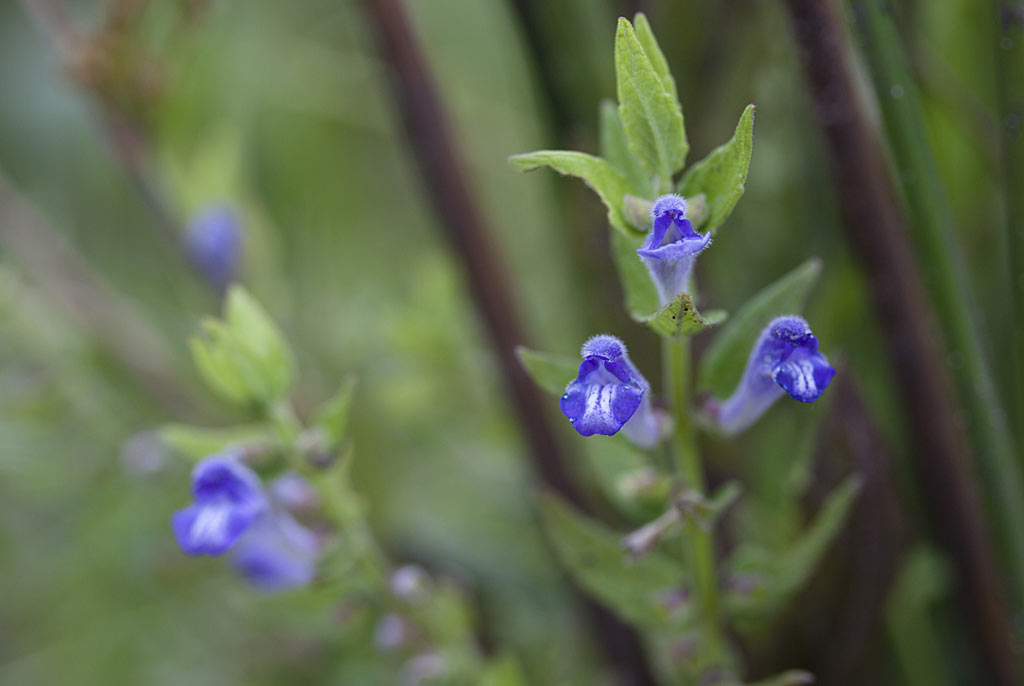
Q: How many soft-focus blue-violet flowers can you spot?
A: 3